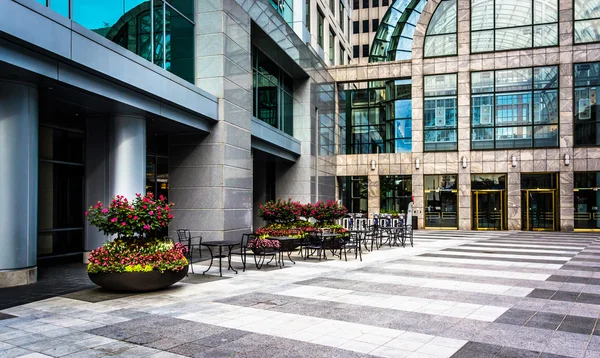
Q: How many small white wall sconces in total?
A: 5